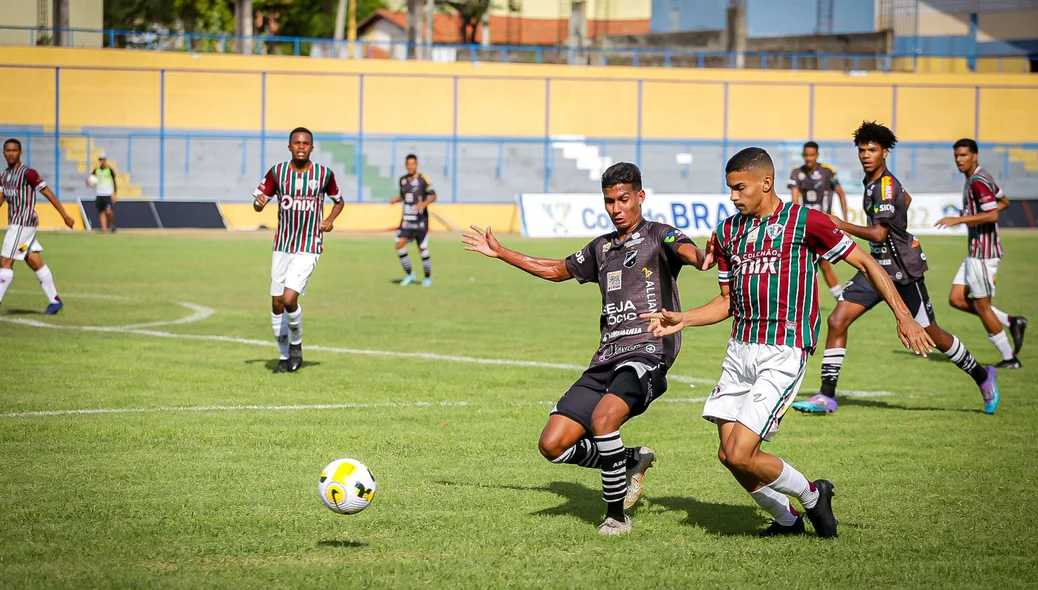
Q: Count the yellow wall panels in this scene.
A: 12